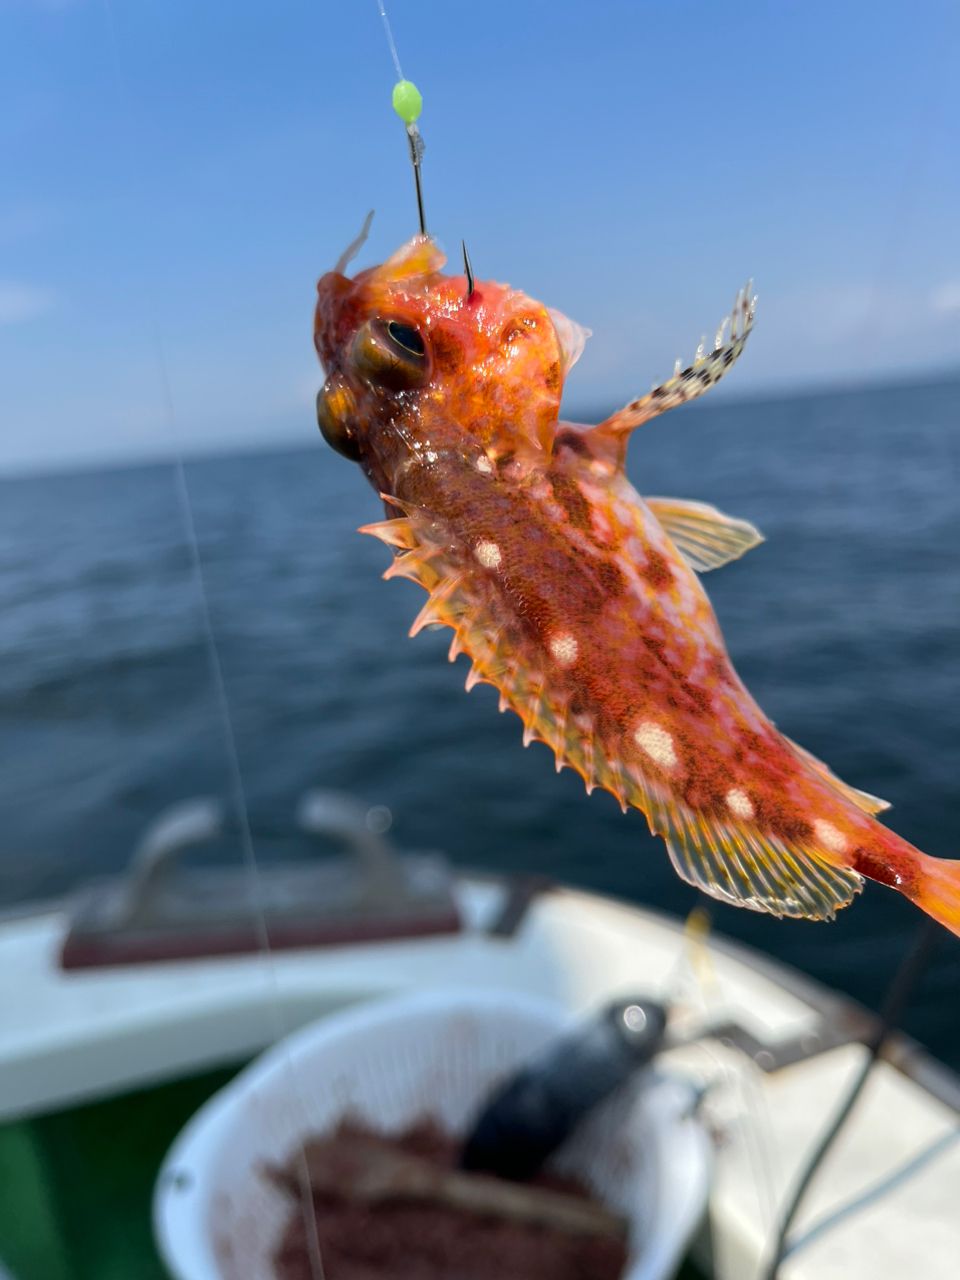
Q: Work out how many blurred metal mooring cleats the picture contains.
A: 2